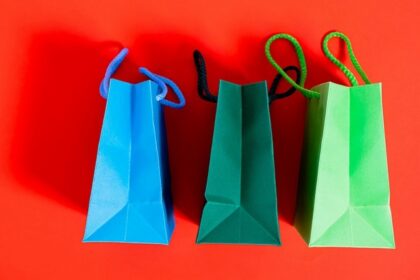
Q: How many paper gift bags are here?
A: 3